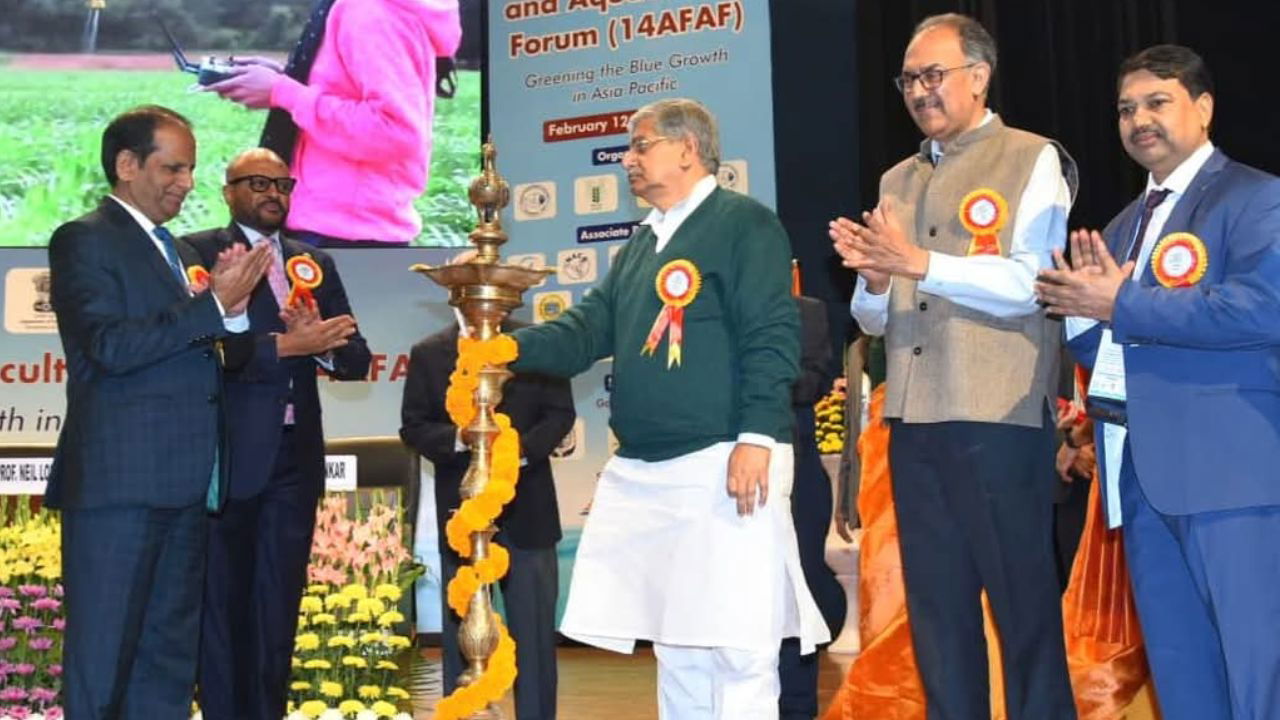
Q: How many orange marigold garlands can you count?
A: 1